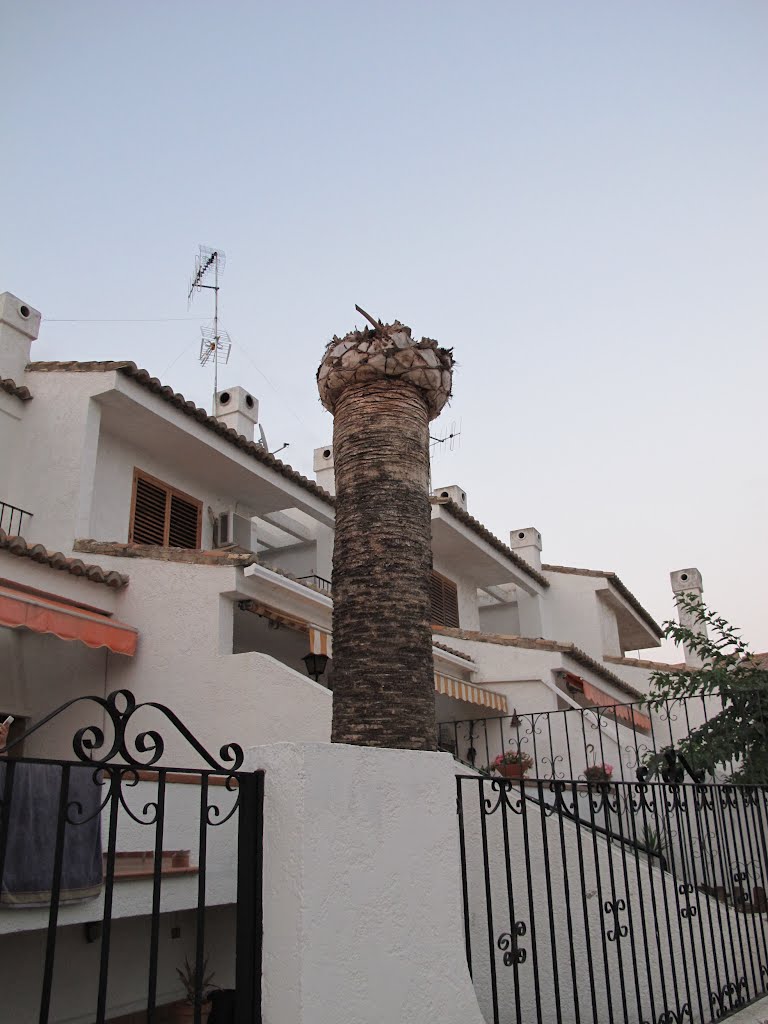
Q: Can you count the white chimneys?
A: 6